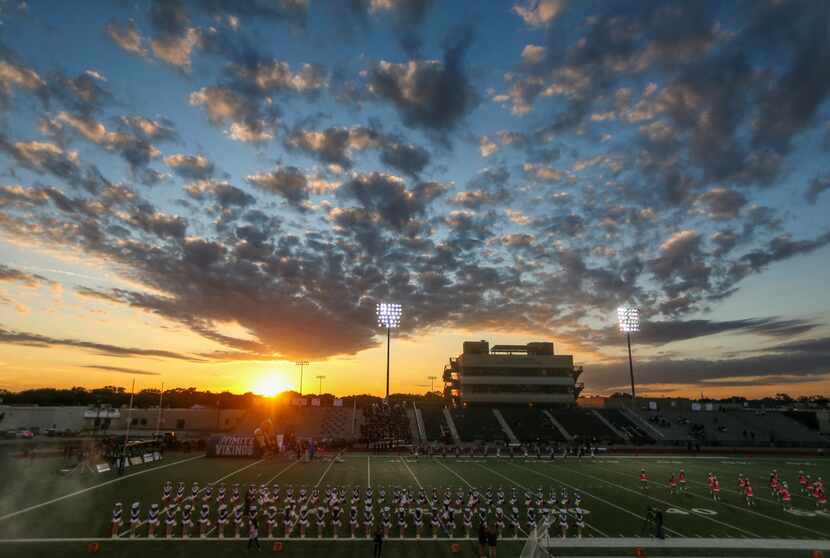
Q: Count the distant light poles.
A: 3